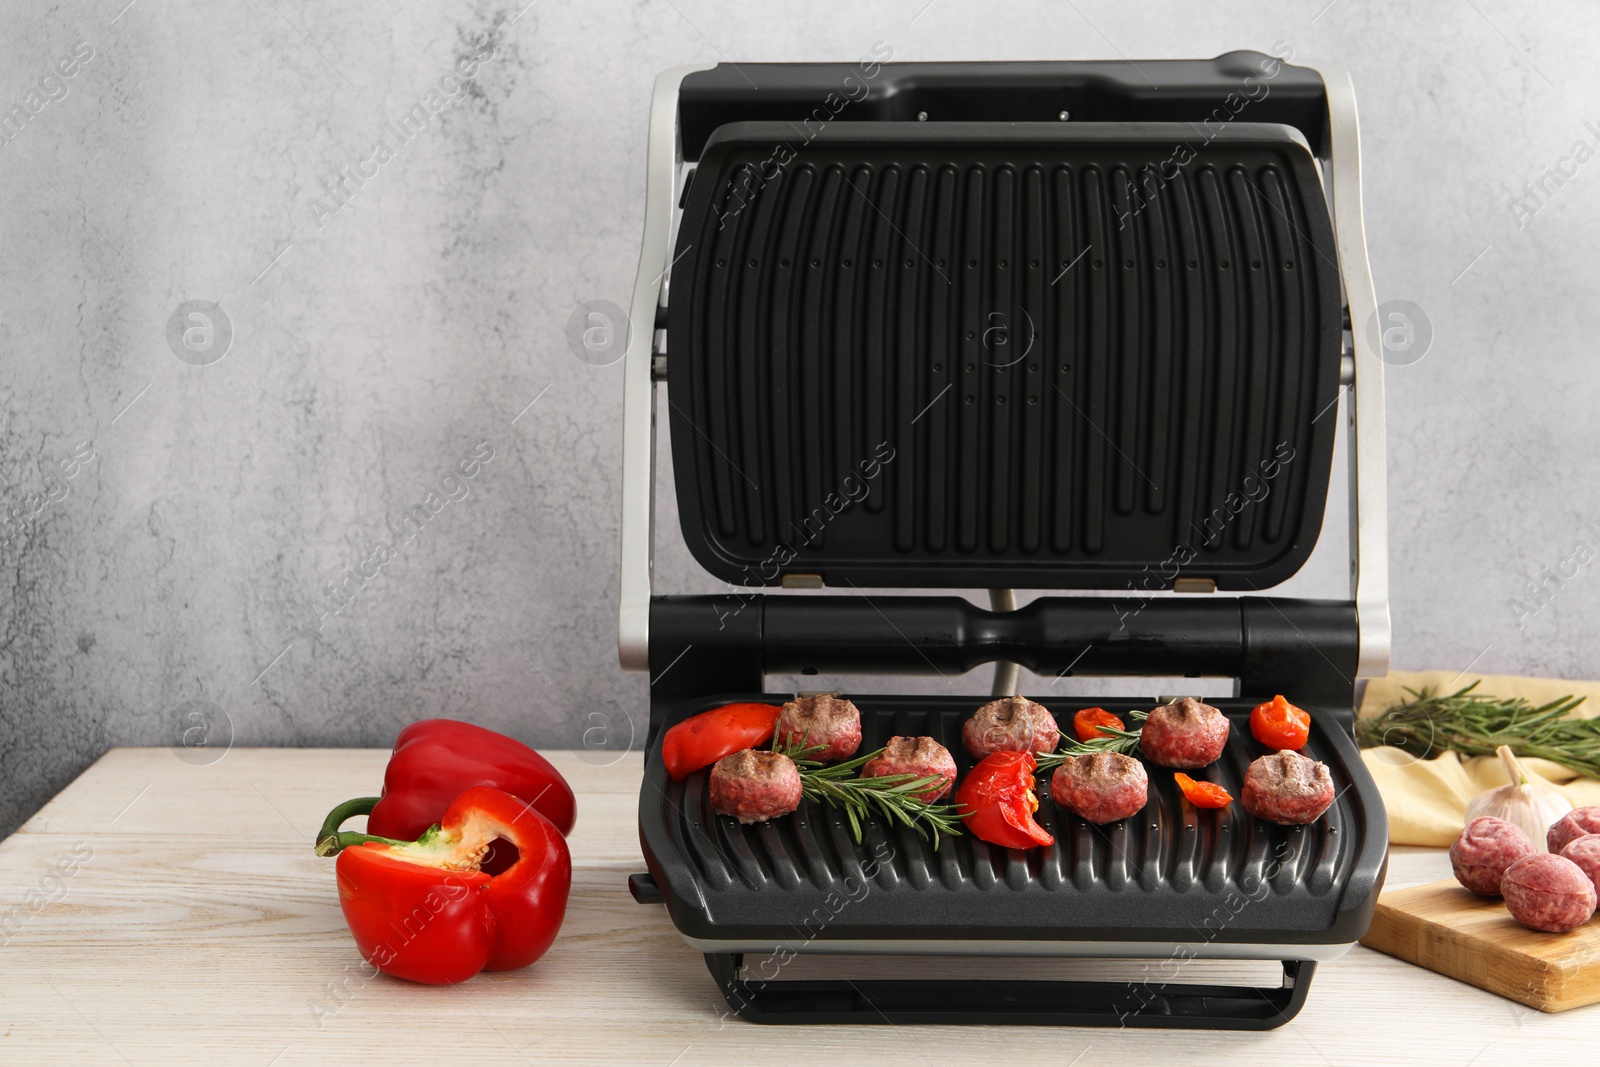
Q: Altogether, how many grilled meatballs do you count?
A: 7